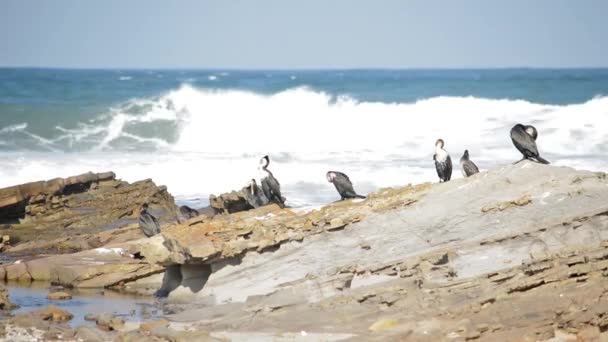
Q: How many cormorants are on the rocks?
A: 8